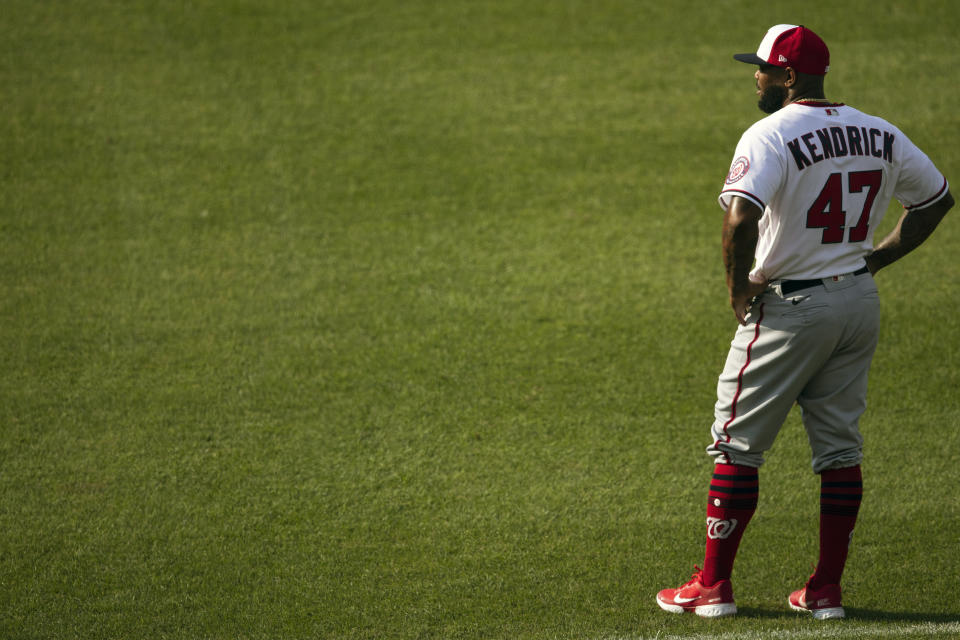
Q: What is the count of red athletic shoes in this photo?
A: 2